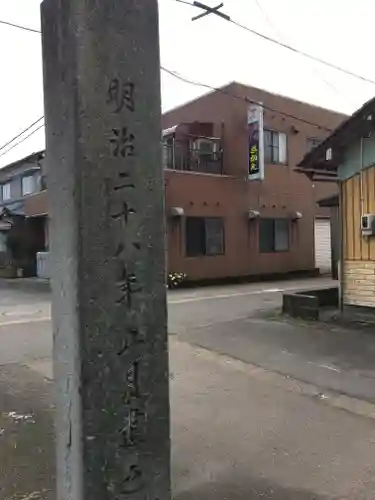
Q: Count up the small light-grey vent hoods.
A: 3